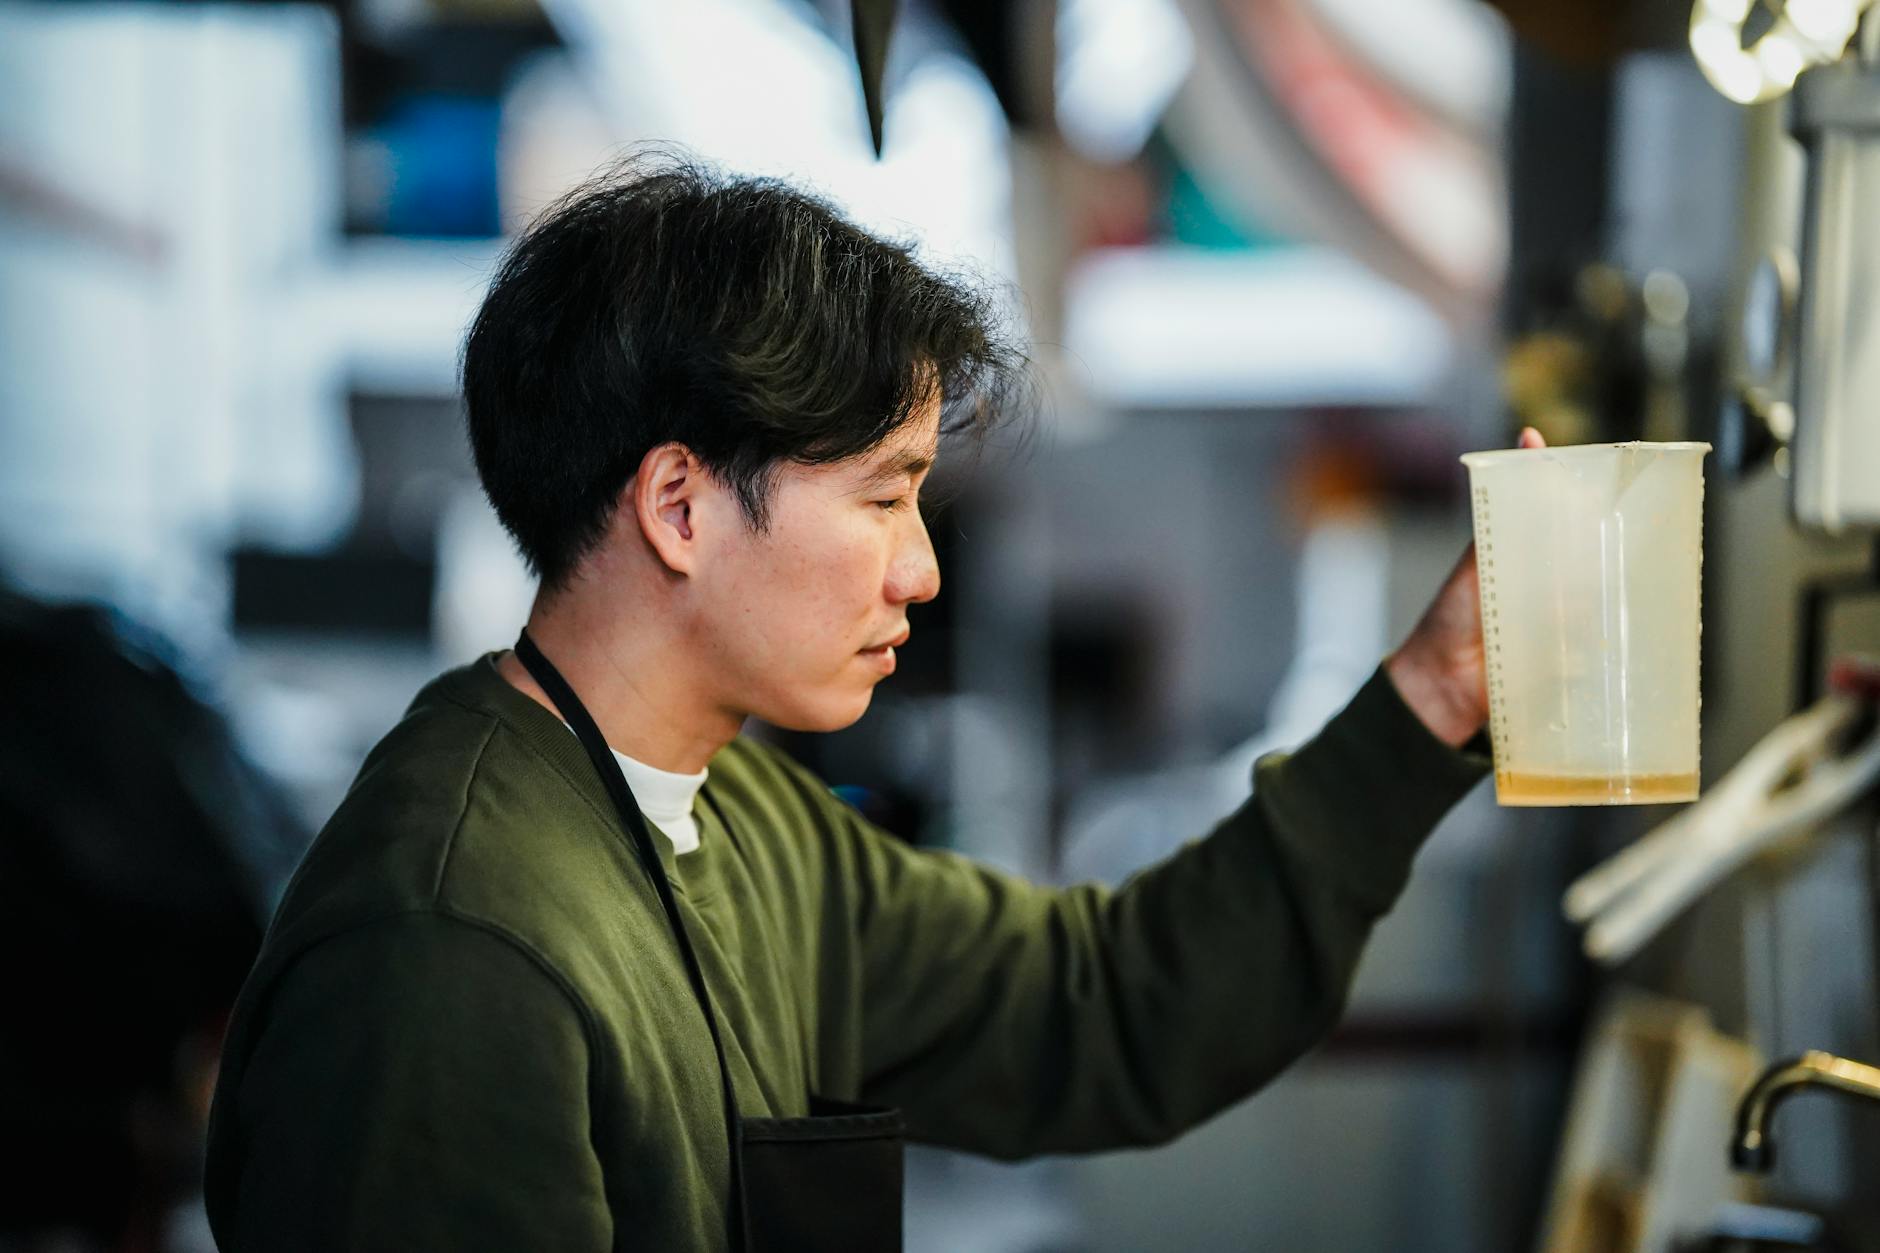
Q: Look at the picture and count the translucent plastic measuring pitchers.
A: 1